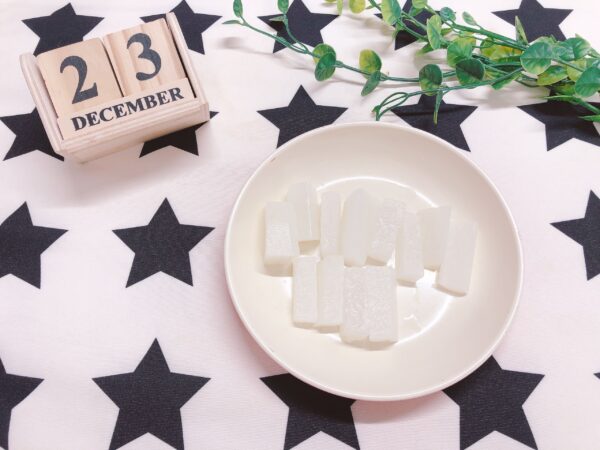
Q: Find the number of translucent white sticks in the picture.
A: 12